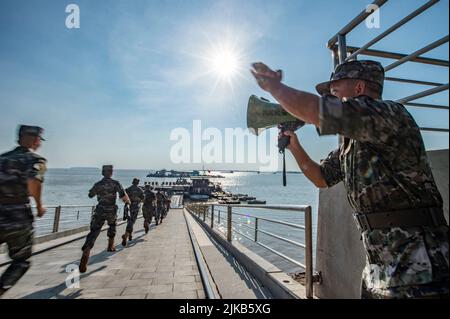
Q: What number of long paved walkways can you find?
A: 1